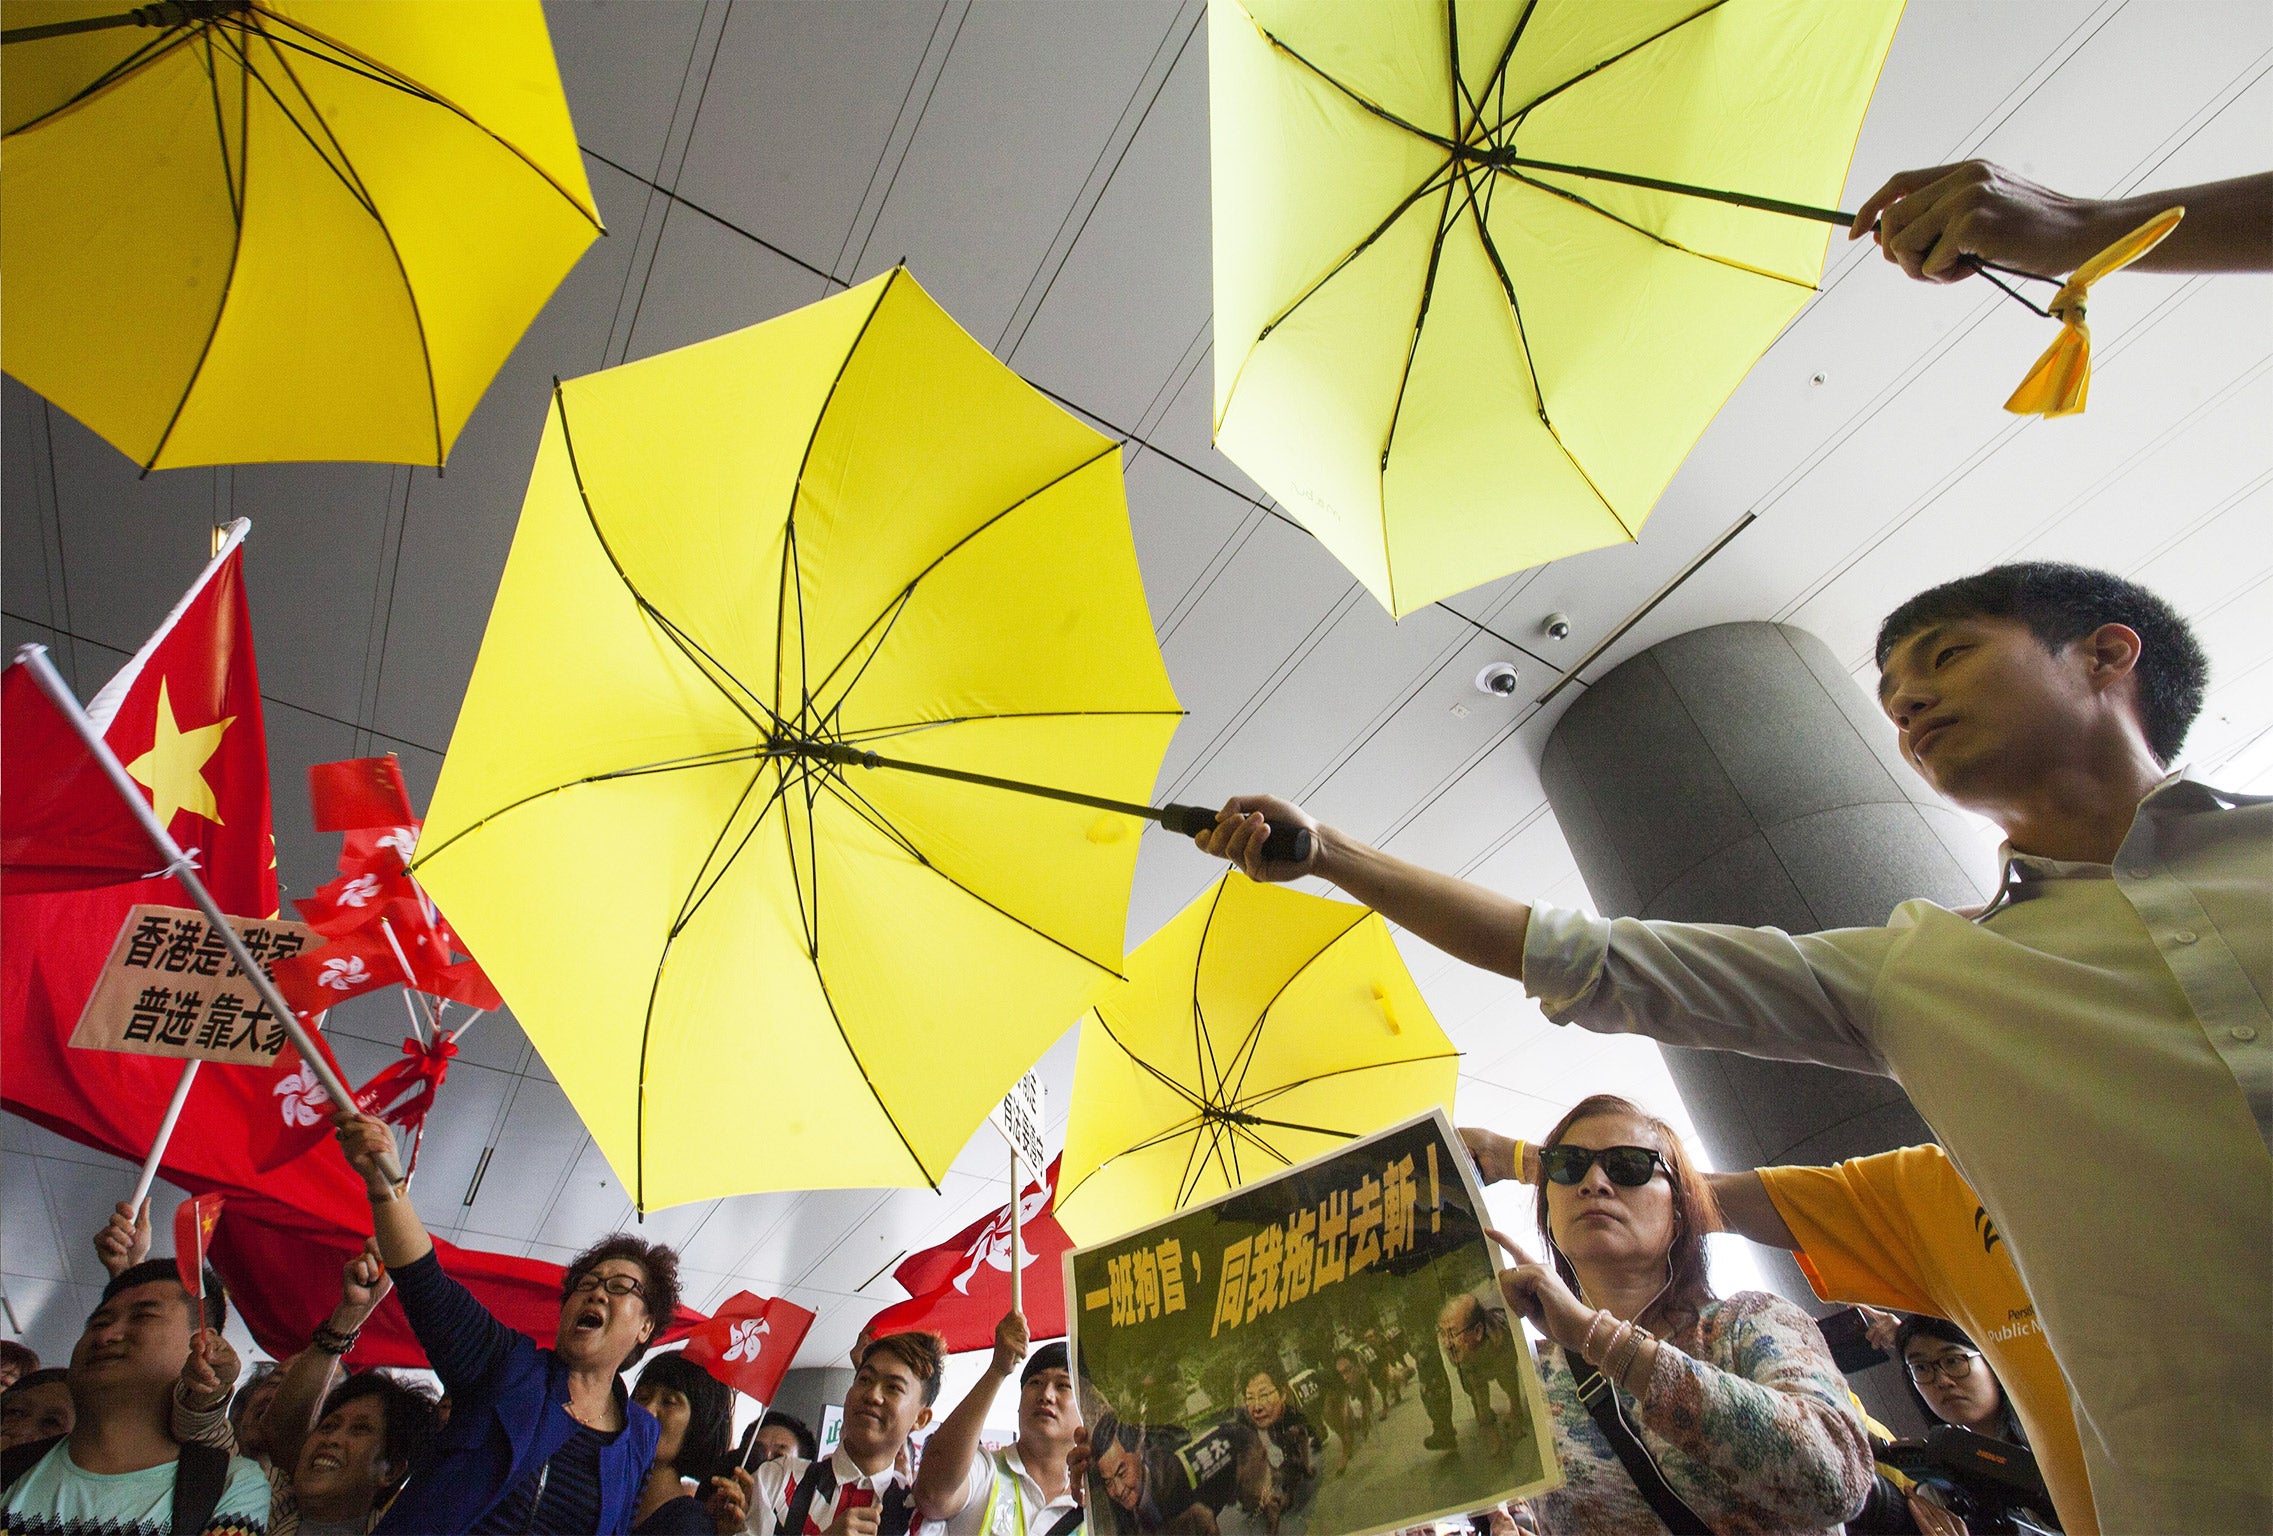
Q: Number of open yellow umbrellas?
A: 4